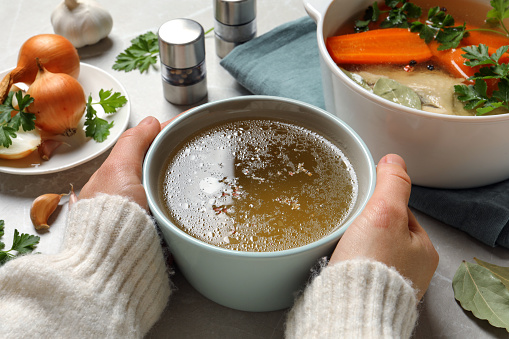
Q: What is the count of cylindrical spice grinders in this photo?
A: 2